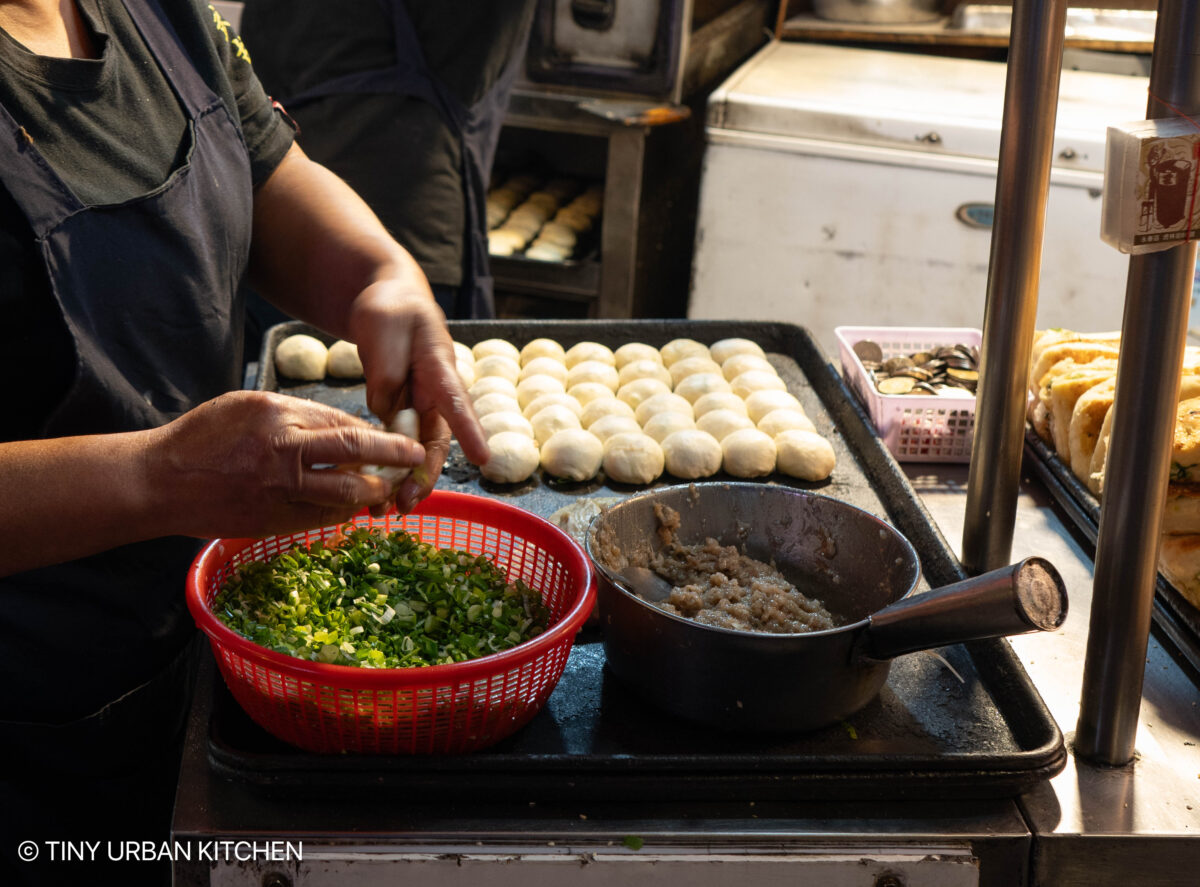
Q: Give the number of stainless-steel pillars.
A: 2